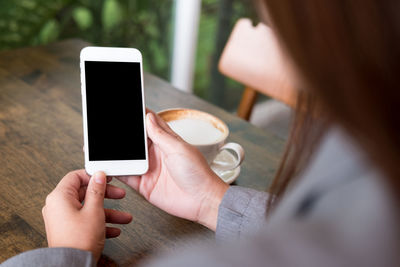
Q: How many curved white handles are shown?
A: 1